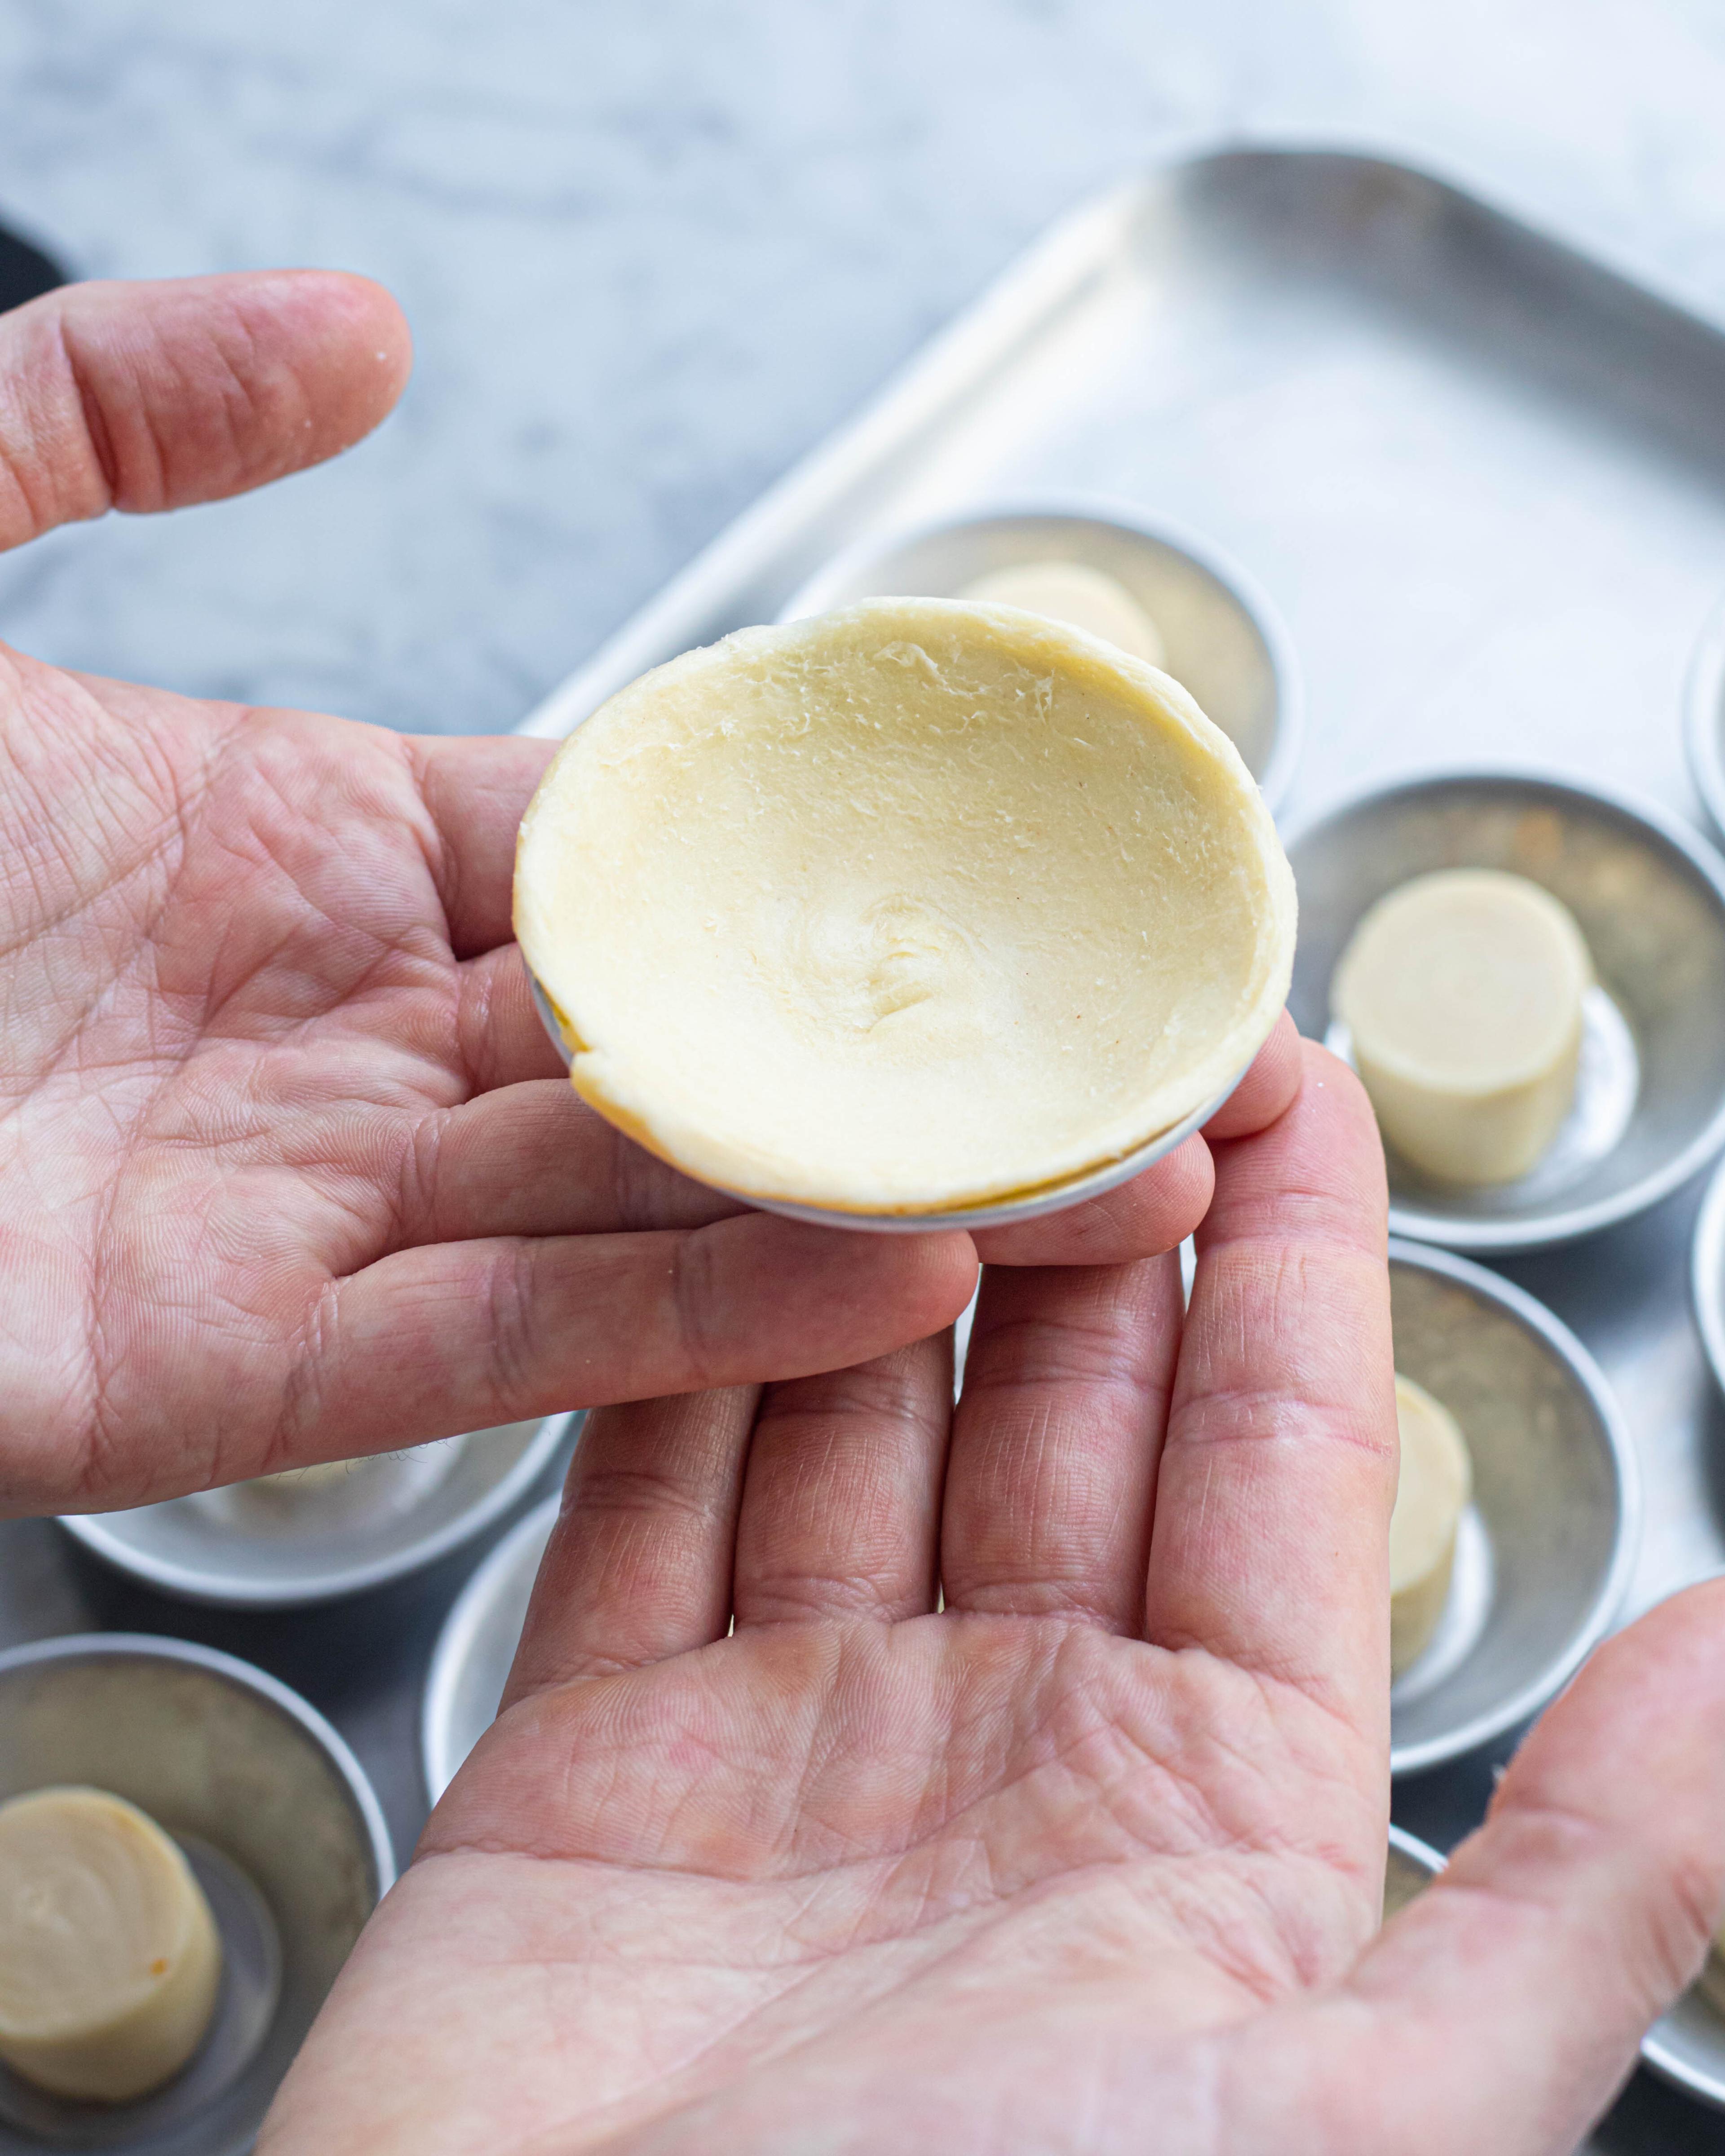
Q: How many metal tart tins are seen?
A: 11